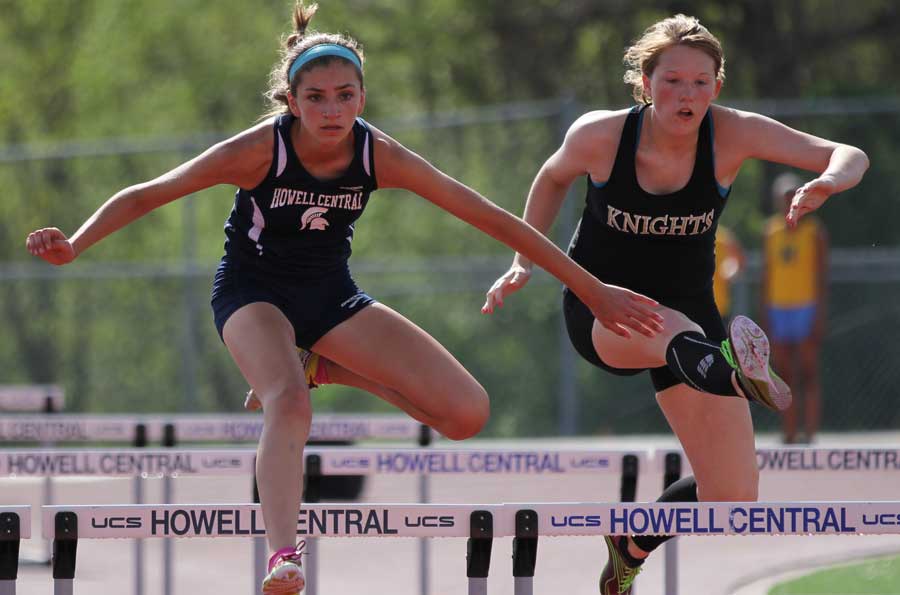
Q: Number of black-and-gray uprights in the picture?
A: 12